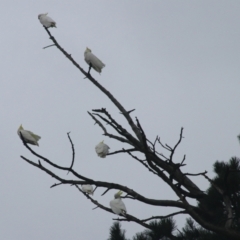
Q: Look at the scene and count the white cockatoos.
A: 6